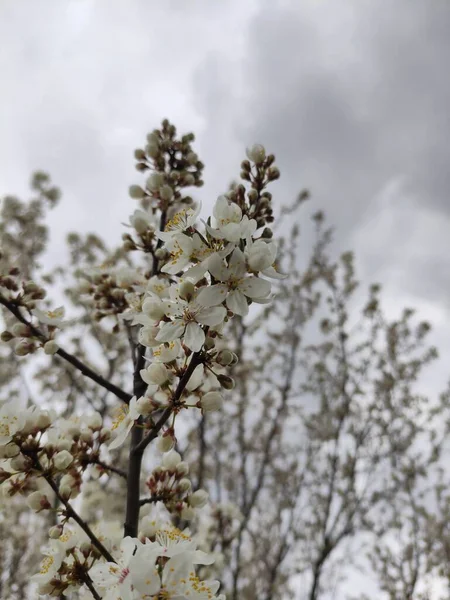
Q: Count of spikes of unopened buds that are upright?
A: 2